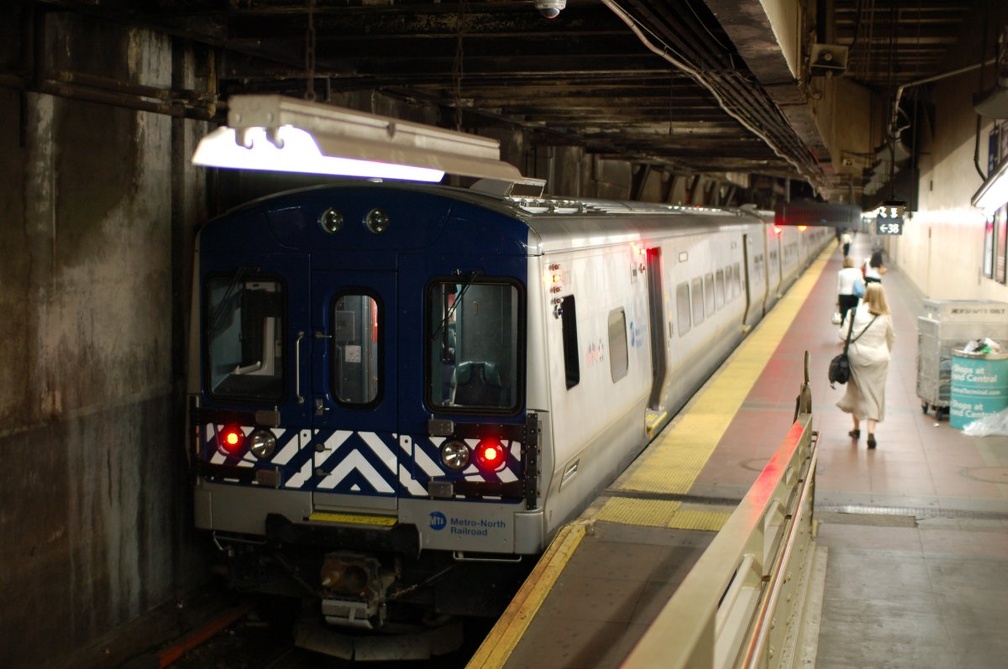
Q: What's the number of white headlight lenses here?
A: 4